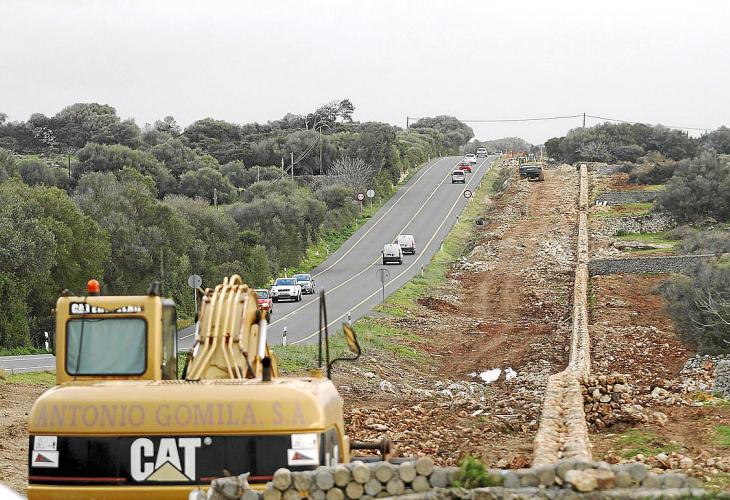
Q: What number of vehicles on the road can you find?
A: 9